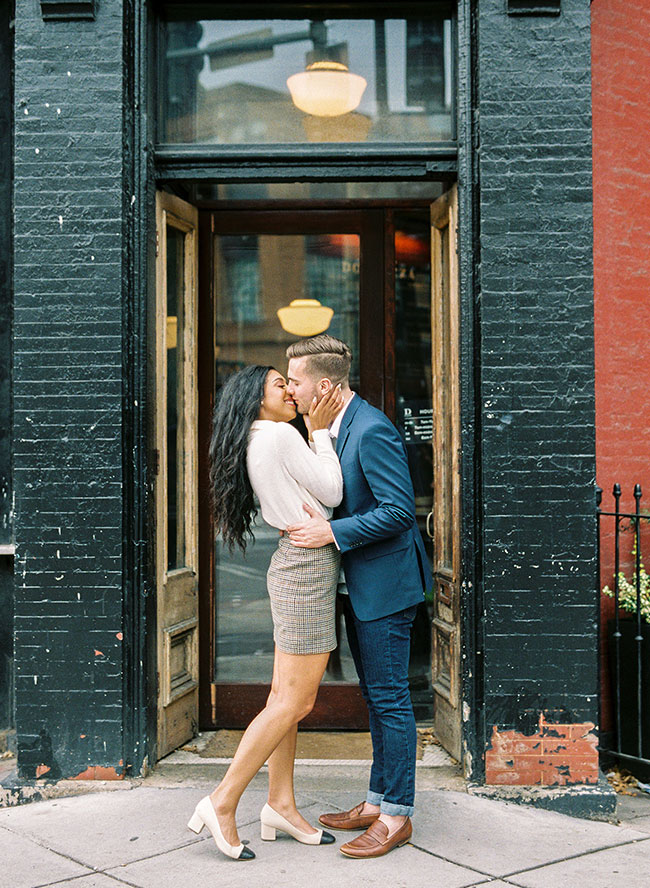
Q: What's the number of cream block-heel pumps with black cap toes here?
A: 2